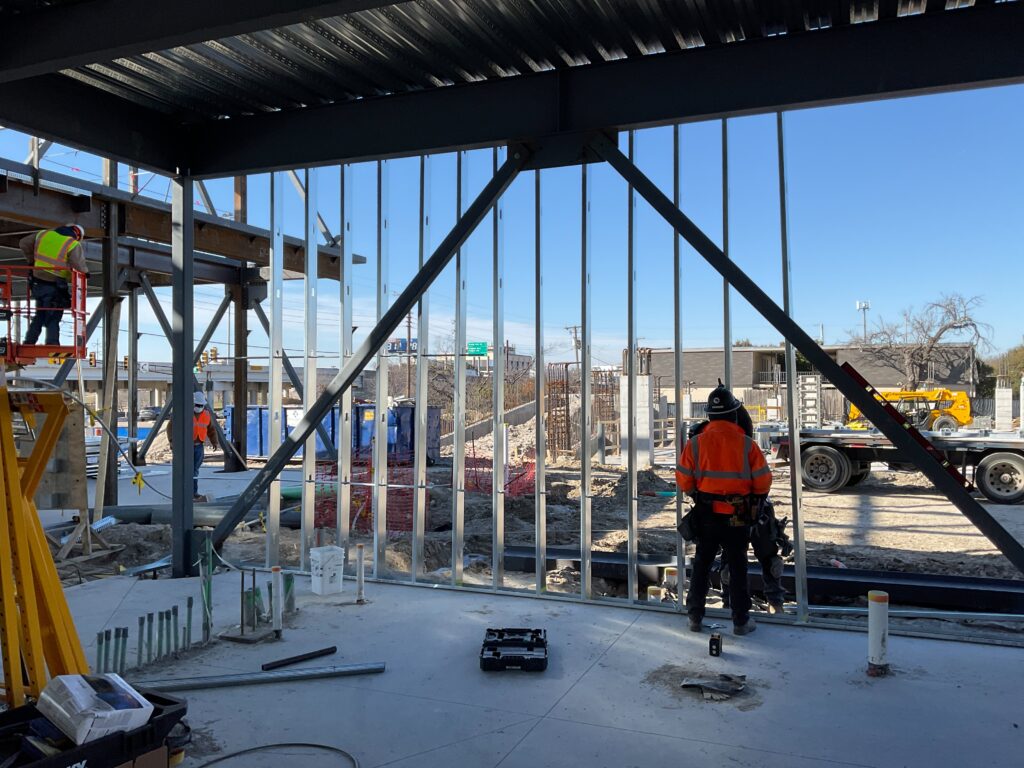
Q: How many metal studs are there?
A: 13